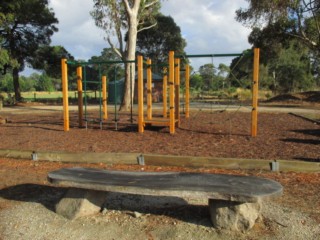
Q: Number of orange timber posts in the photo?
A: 10